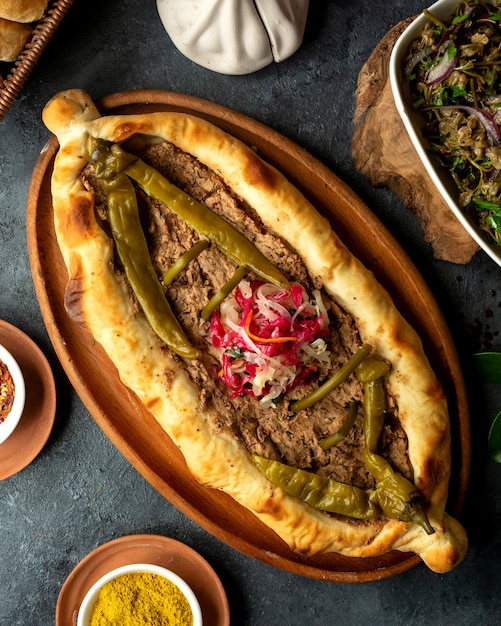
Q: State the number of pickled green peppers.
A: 4